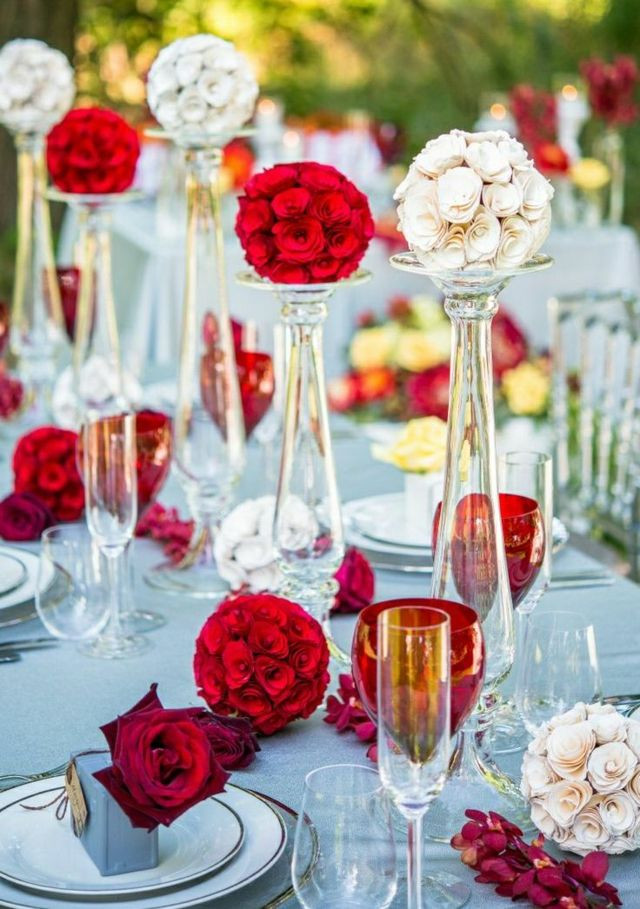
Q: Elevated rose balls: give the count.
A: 5